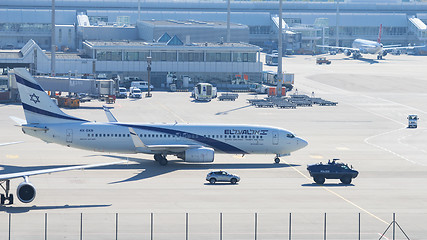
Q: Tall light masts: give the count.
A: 5